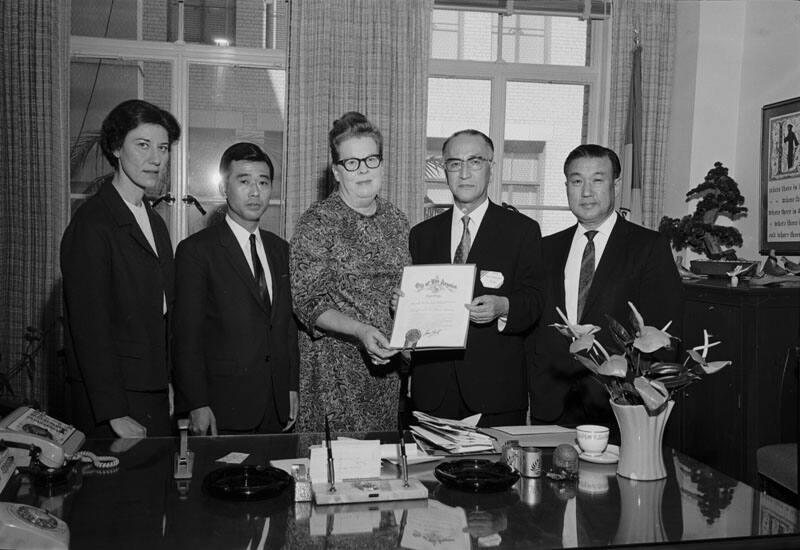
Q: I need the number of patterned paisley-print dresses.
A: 1